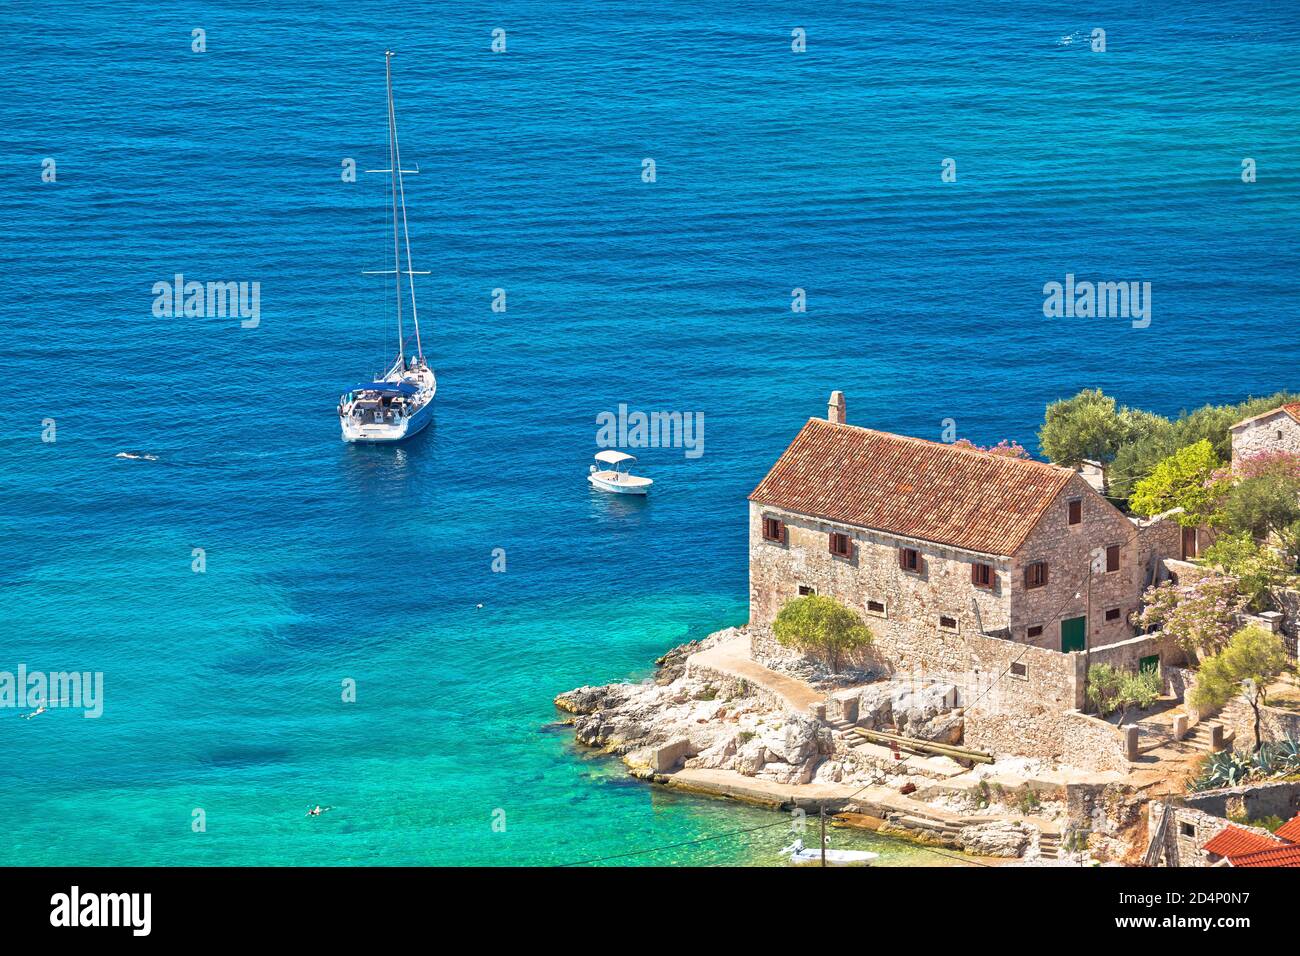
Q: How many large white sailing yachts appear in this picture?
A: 1